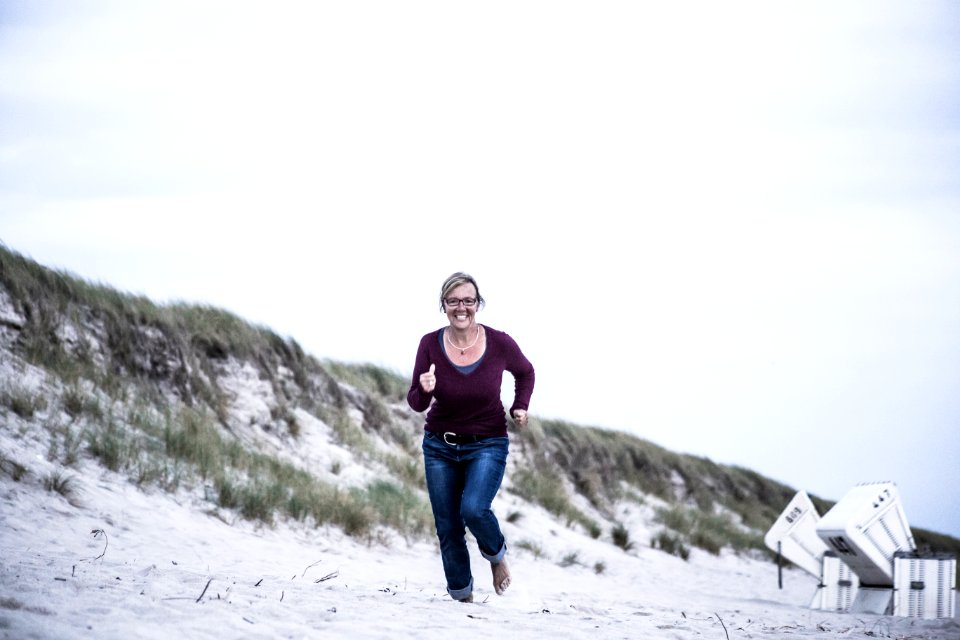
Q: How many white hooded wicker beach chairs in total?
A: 2